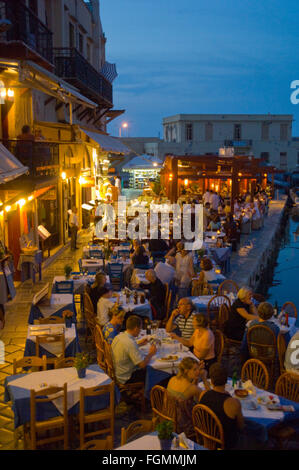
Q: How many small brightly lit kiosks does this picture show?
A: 1